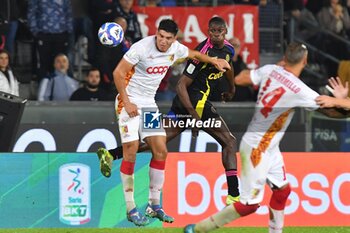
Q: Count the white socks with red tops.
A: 4